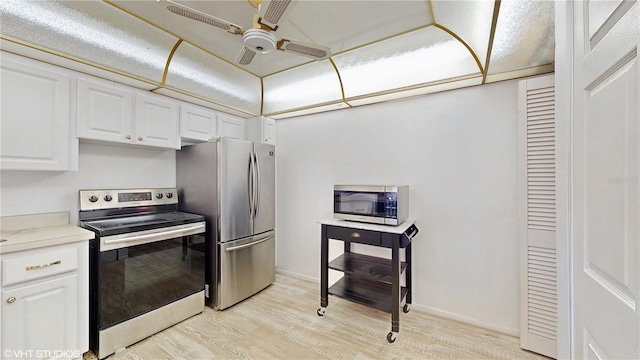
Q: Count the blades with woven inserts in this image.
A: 4